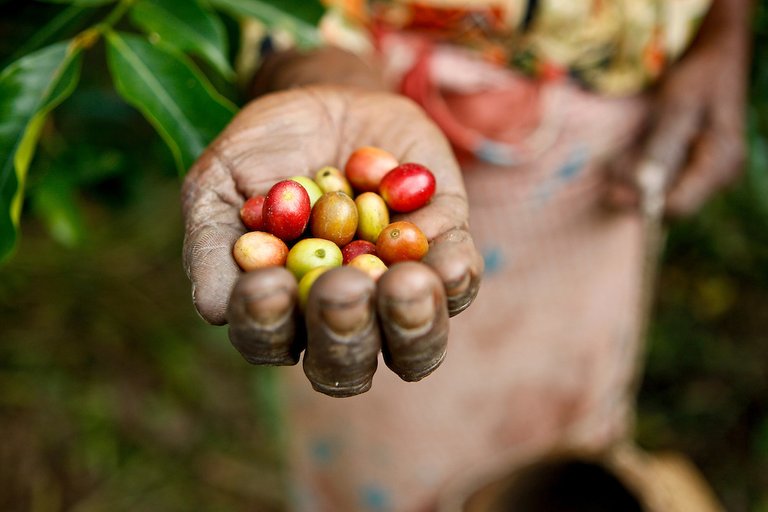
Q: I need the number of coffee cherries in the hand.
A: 14